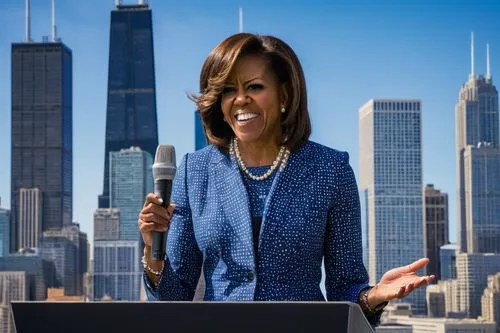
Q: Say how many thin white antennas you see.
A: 7